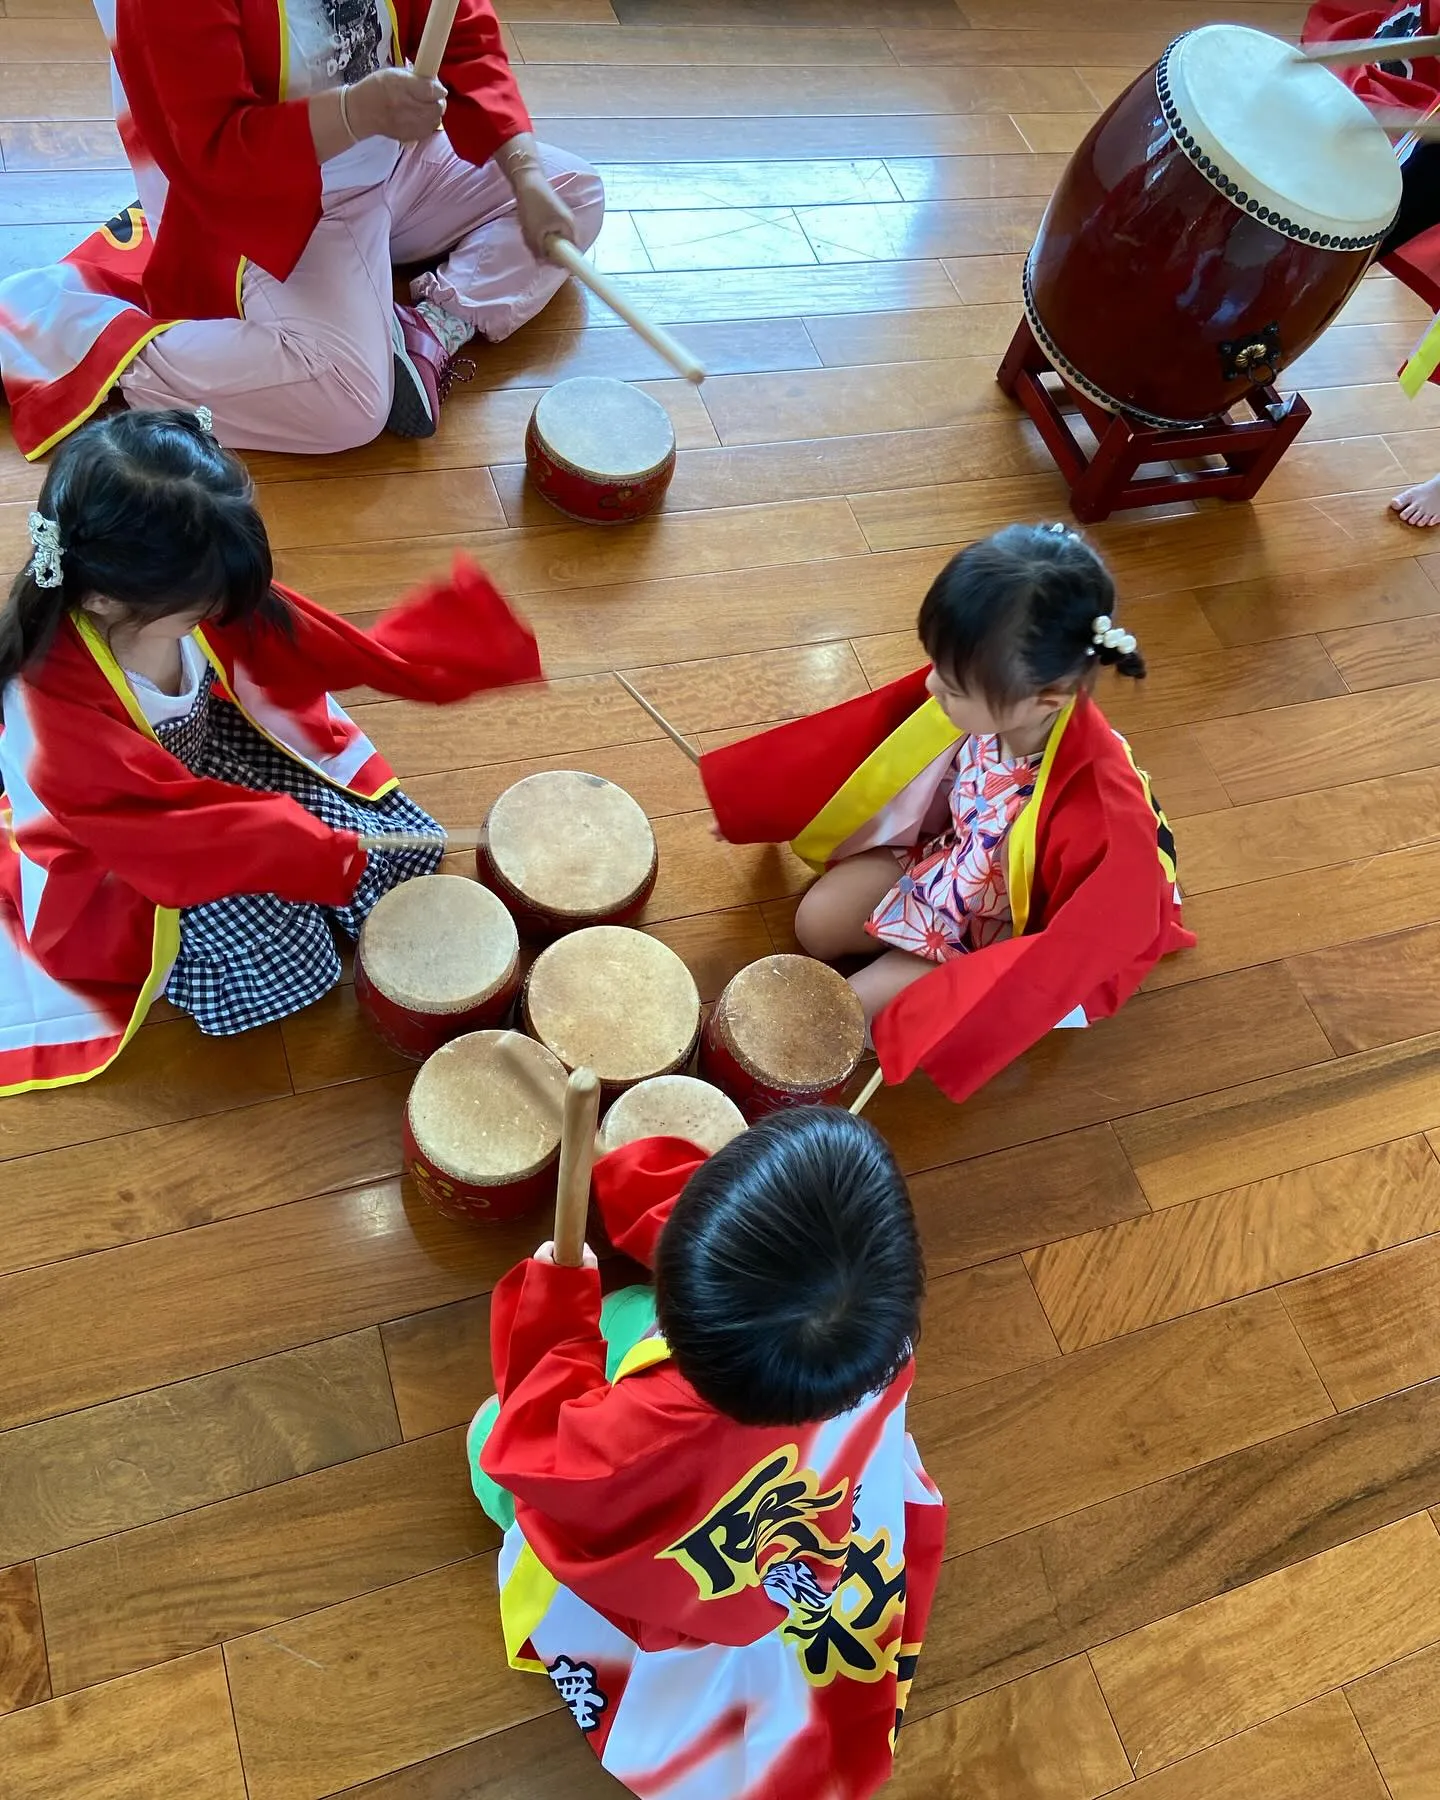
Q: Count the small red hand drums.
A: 7